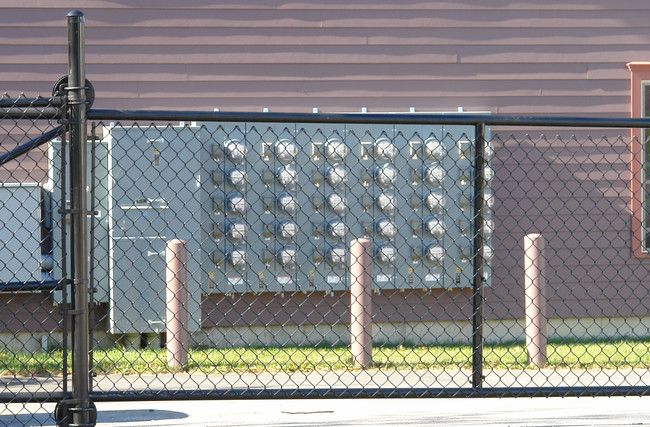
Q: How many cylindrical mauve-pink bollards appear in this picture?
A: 3